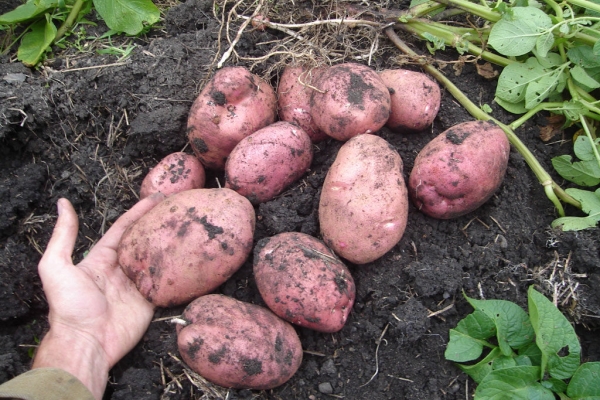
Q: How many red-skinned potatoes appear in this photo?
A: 11